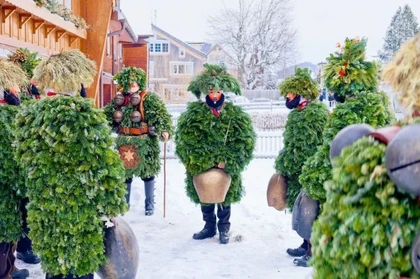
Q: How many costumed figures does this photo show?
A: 8